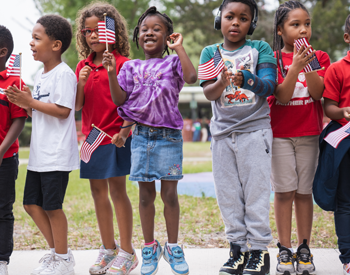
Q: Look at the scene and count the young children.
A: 7